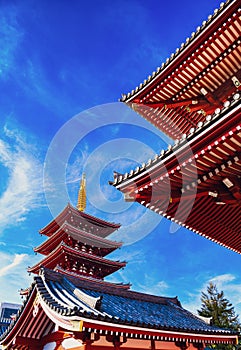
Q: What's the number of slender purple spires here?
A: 0